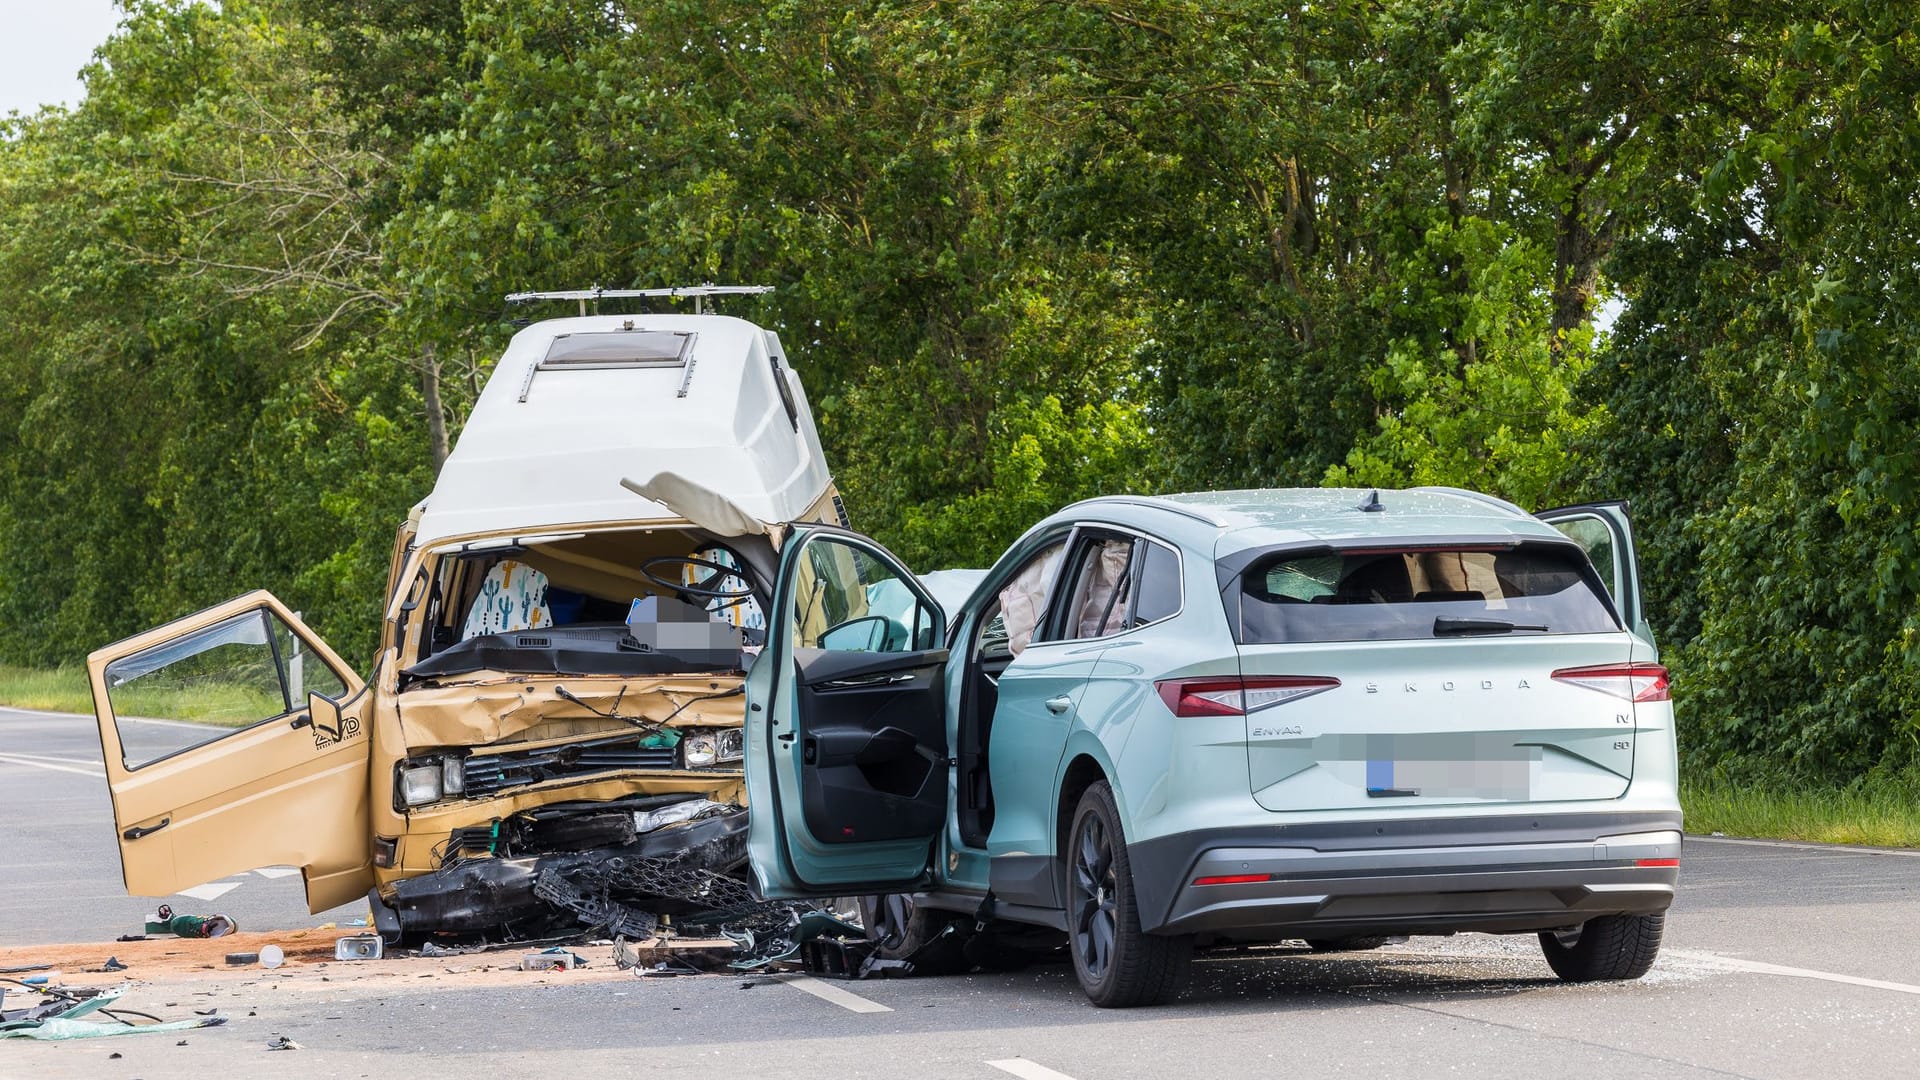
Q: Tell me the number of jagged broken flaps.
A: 1